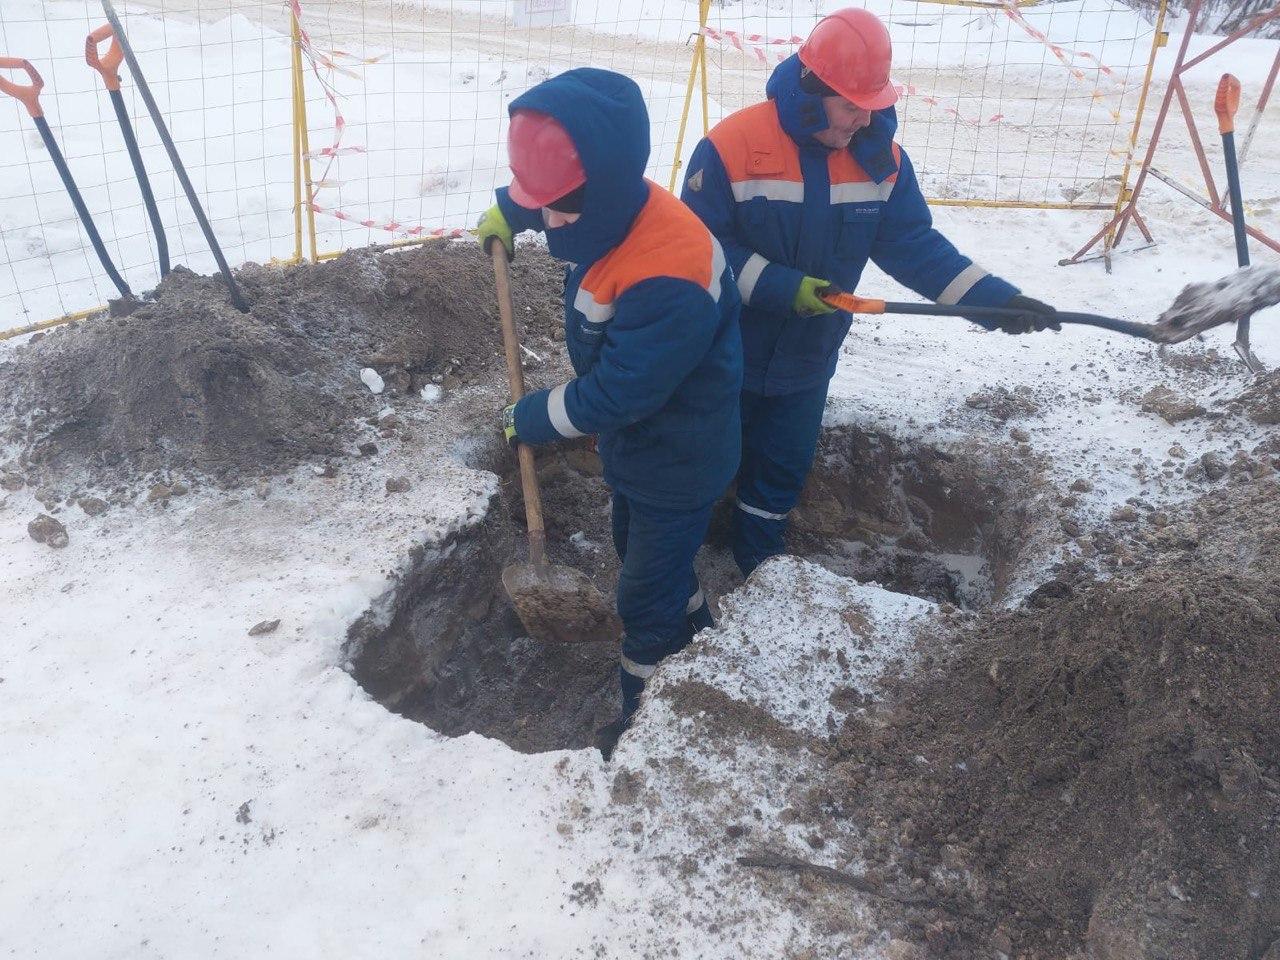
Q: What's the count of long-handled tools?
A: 6